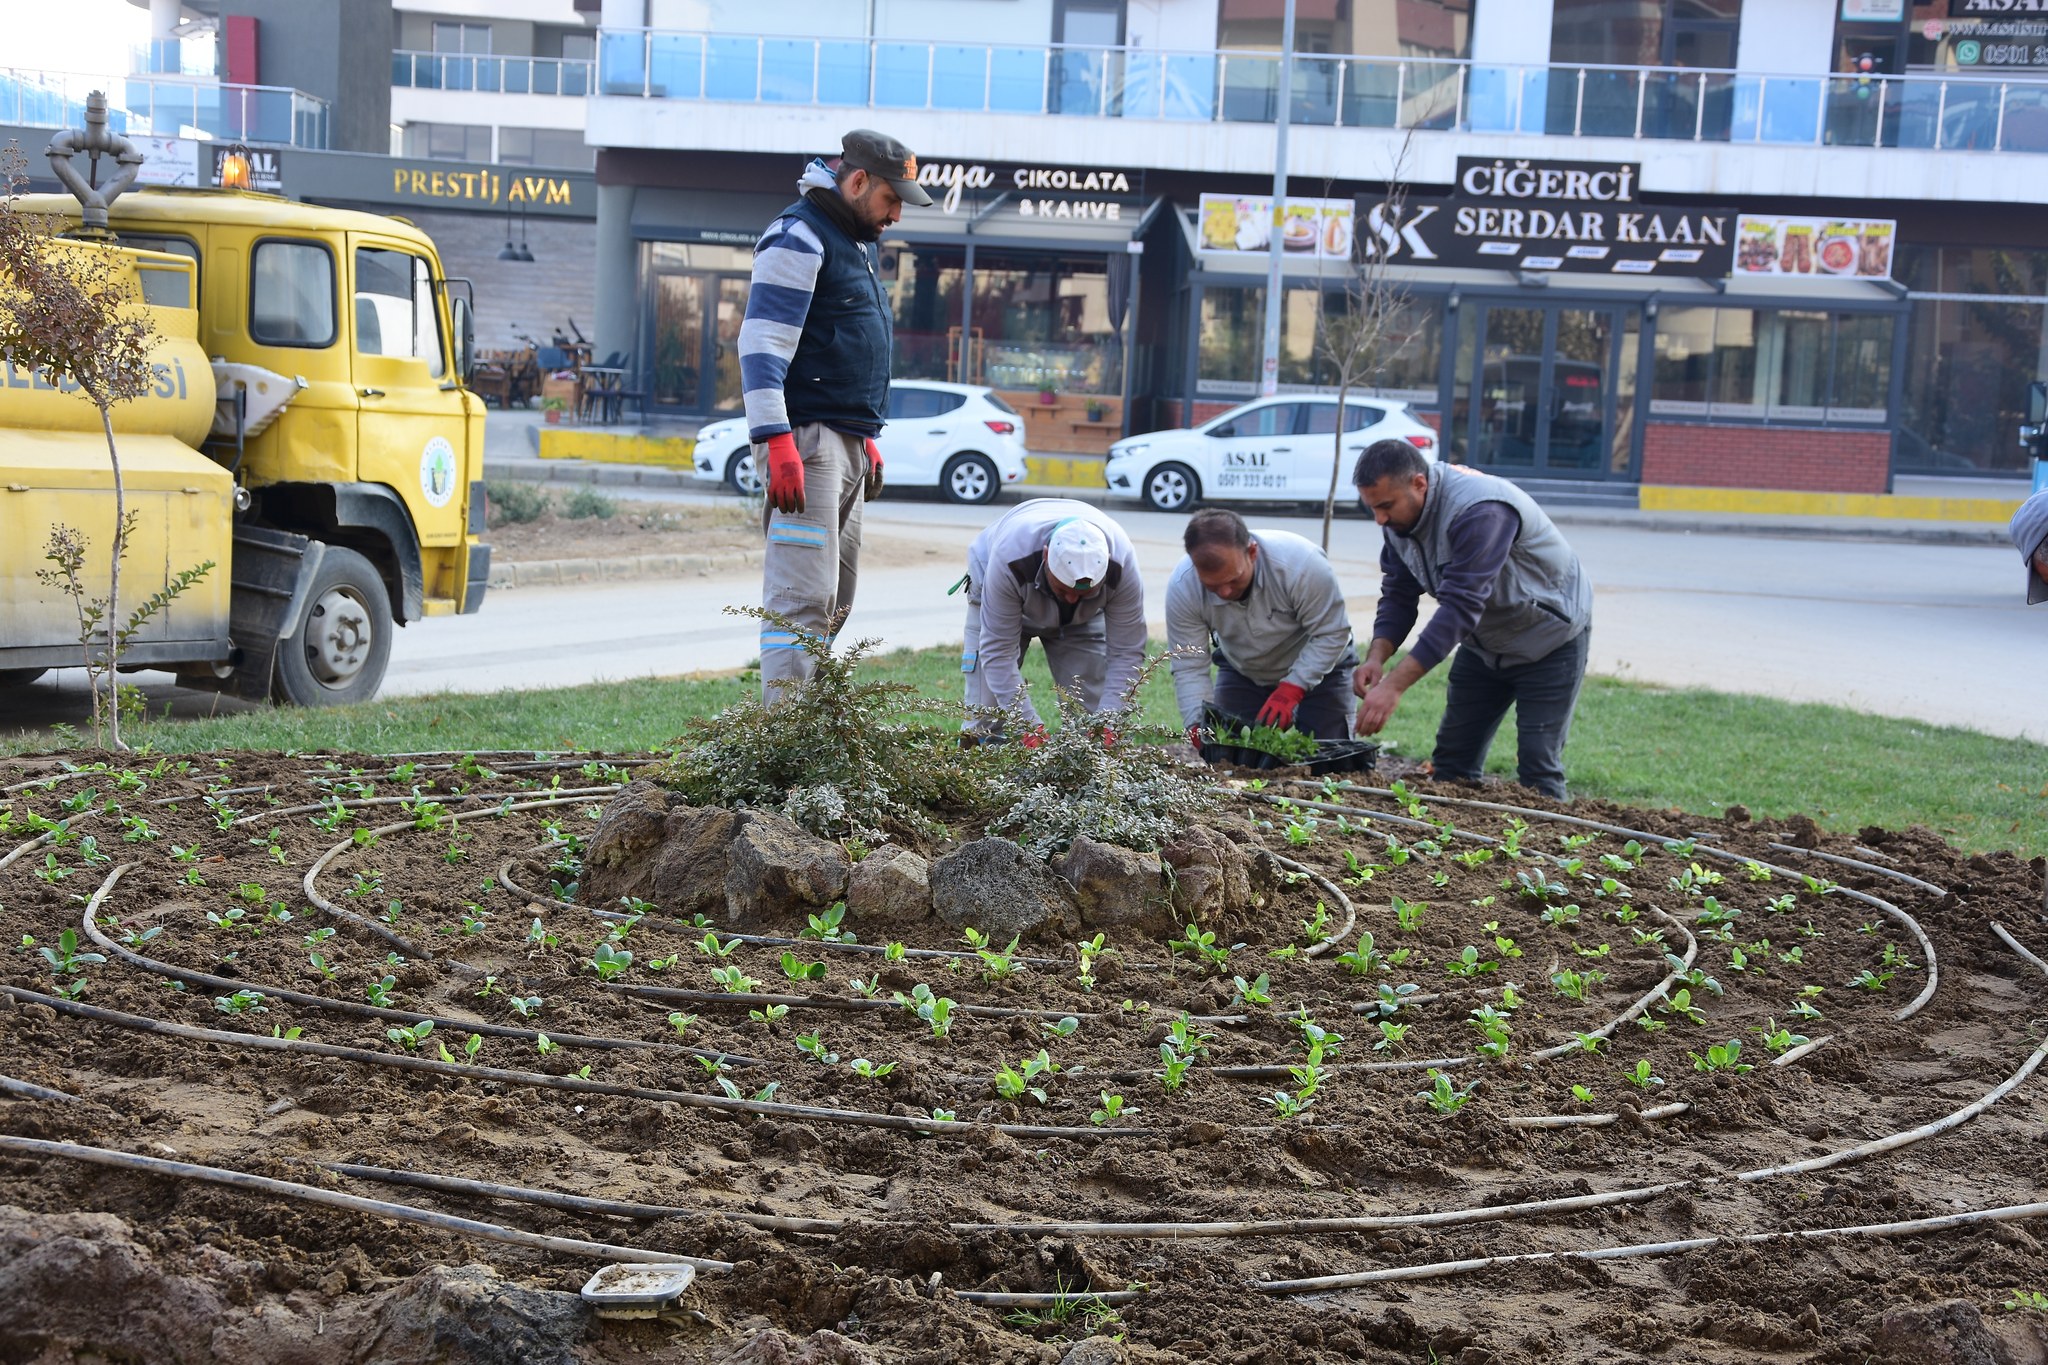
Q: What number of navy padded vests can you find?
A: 1